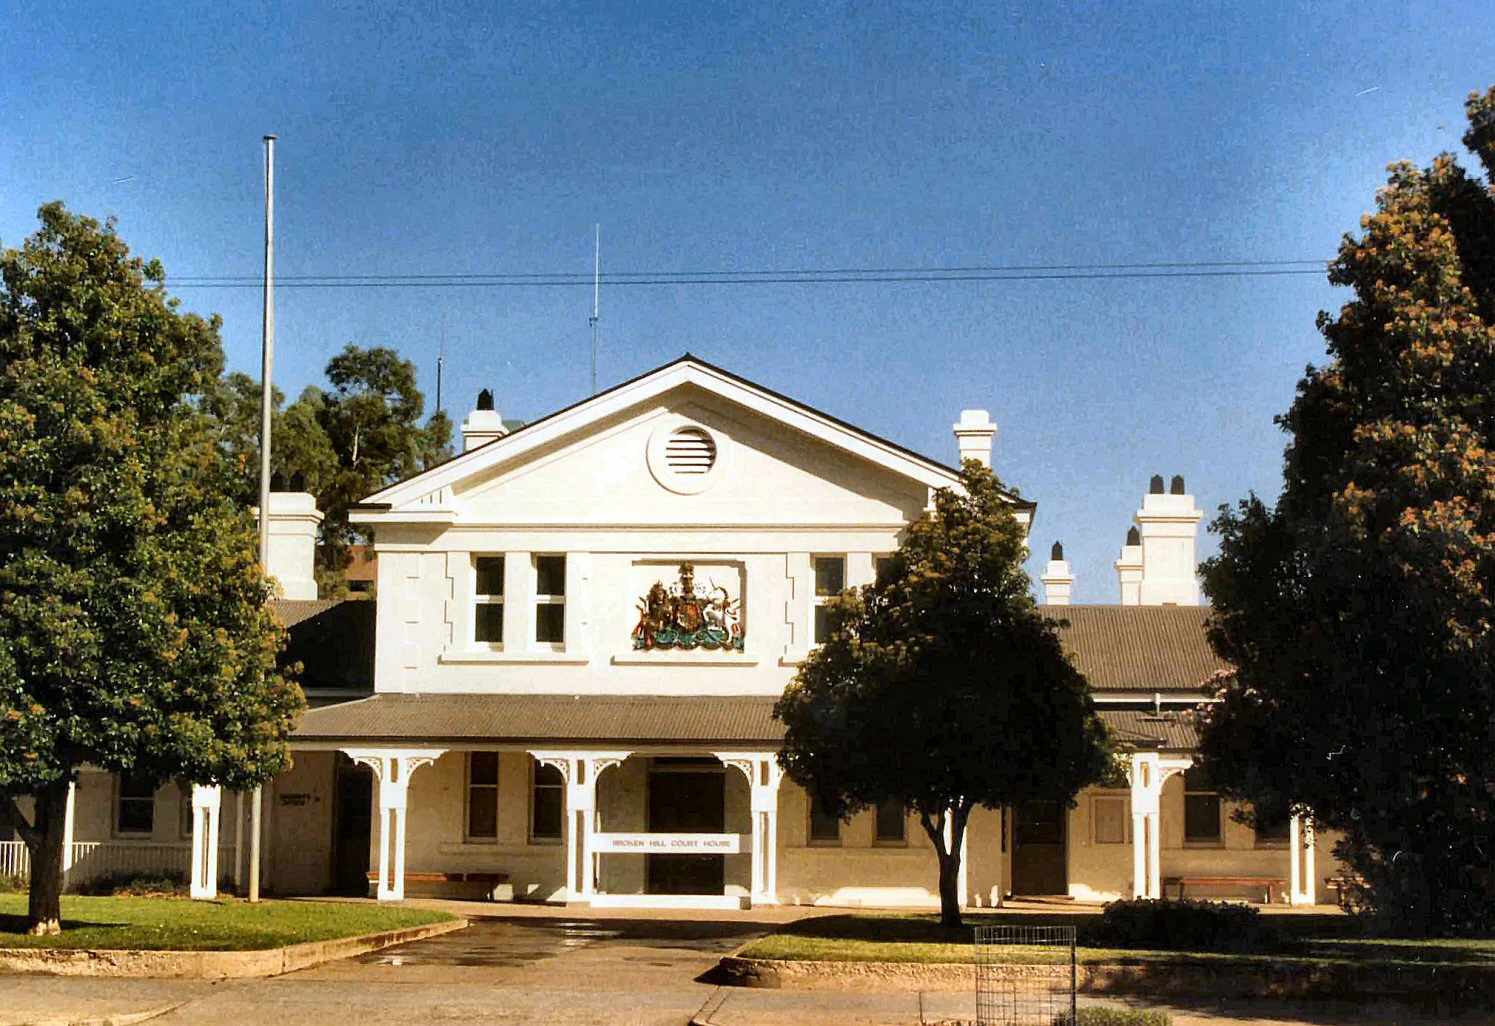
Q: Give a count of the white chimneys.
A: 6